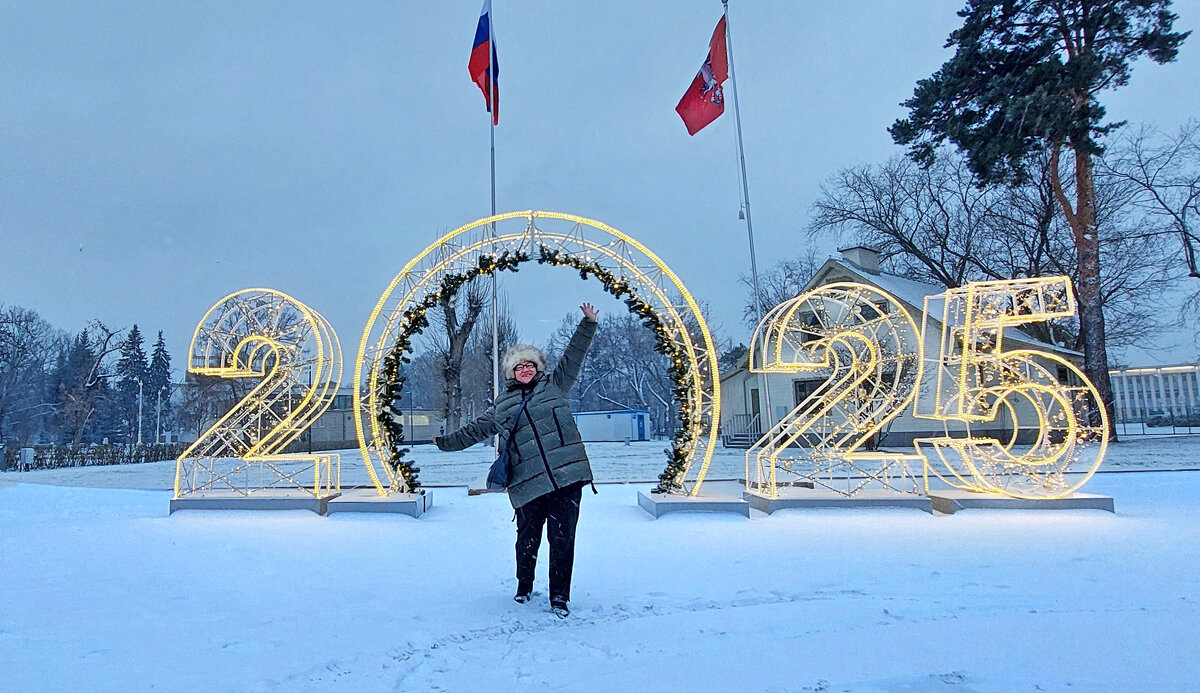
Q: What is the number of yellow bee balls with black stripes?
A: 0